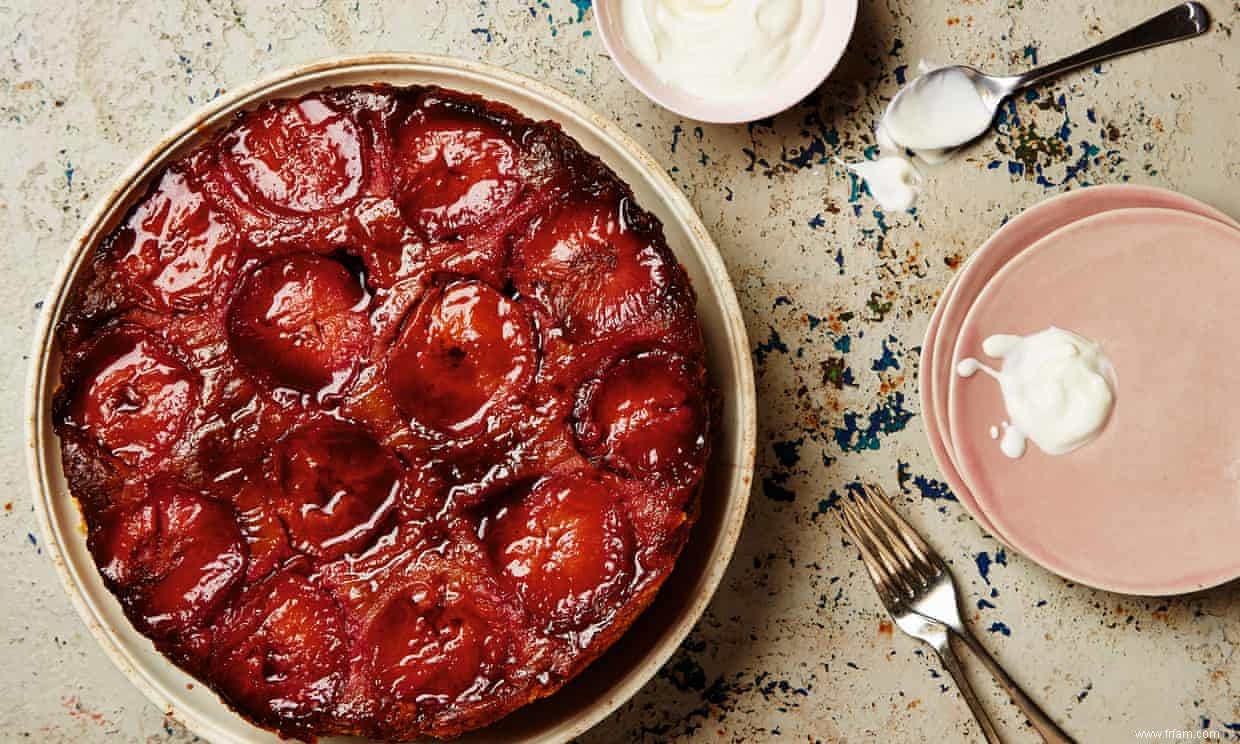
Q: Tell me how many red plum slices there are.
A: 13